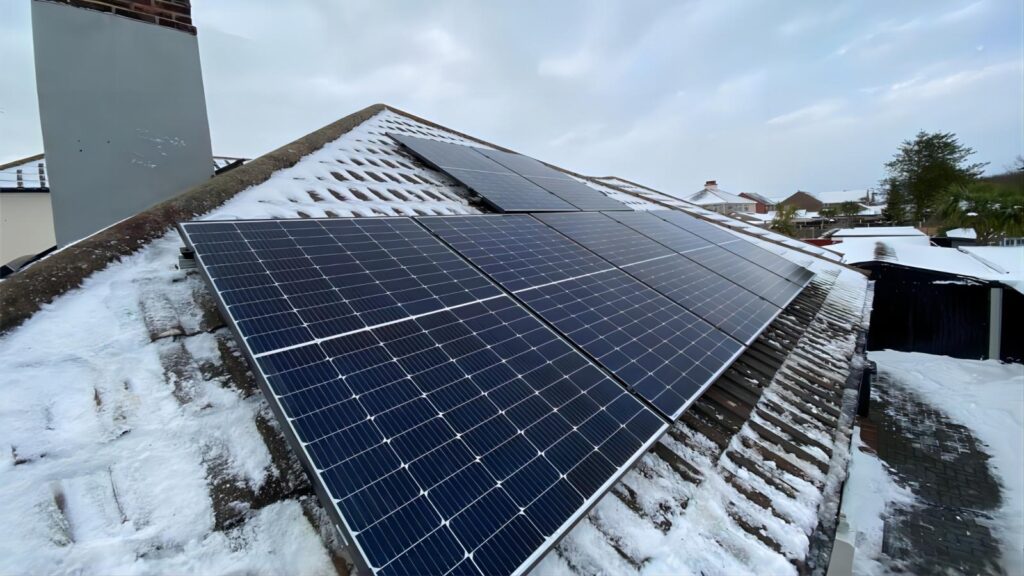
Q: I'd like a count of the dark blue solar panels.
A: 7